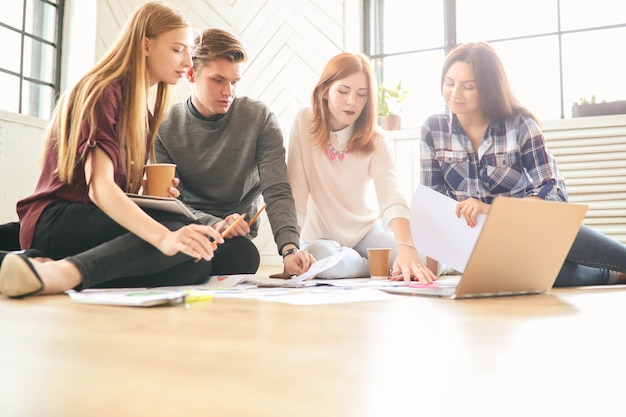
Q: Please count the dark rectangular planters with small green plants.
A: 1